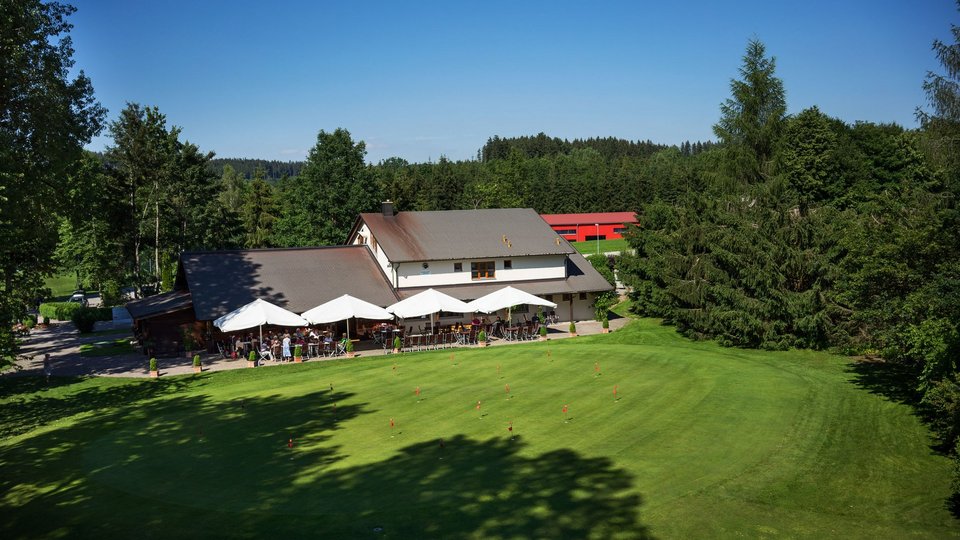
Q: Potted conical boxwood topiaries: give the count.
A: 10